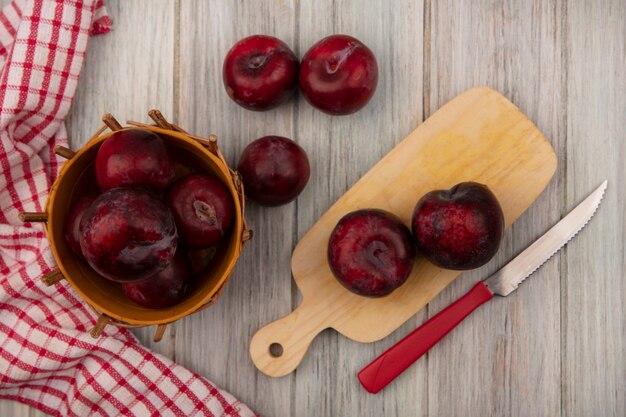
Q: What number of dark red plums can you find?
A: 10